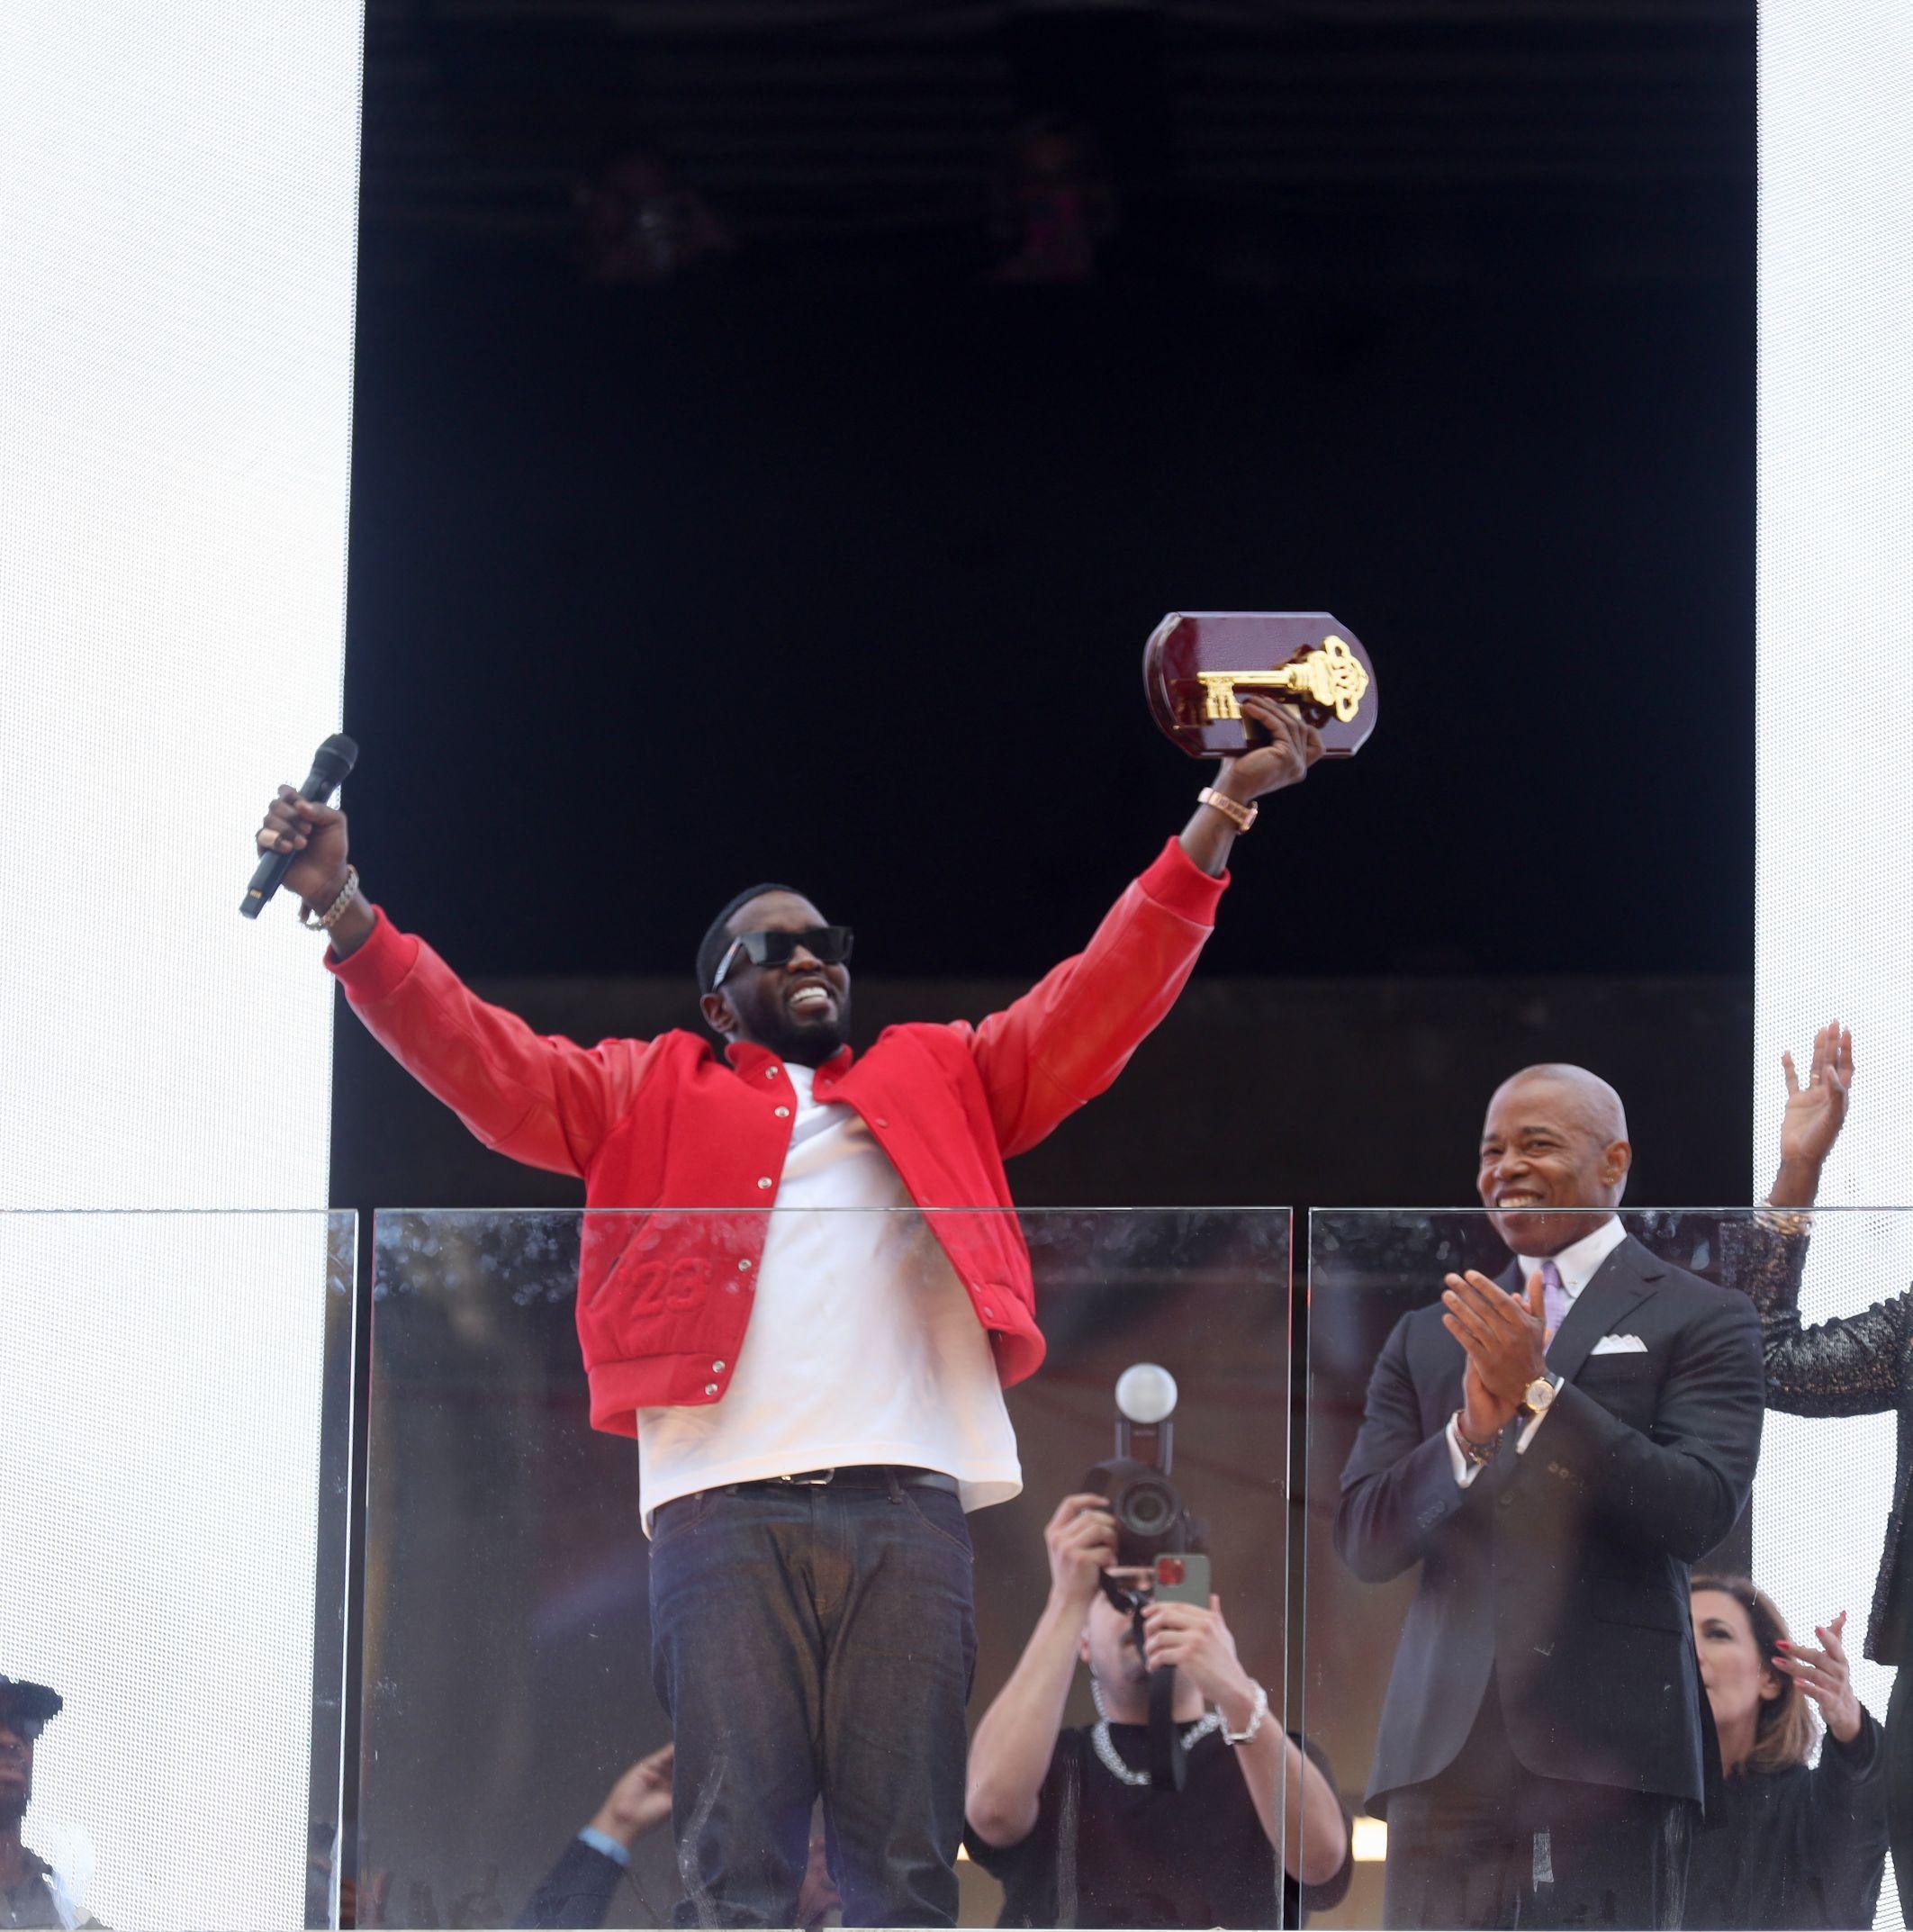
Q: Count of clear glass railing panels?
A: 3